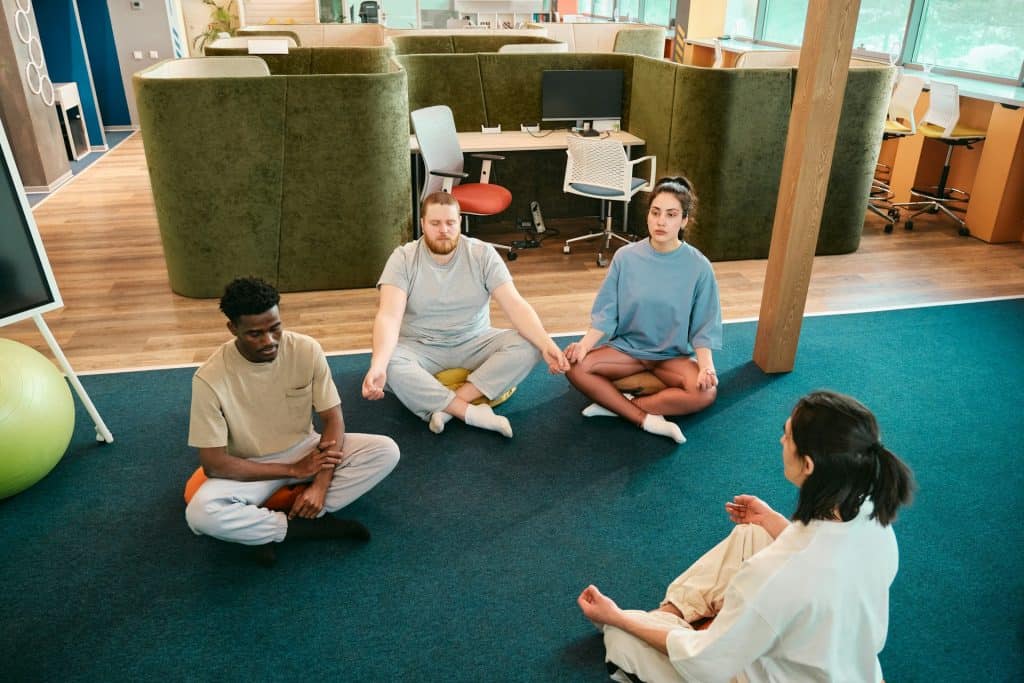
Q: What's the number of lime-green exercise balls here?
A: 1